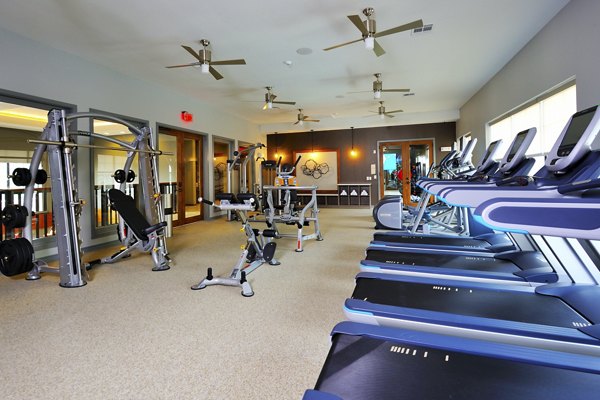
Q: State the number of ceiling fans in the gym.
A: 6